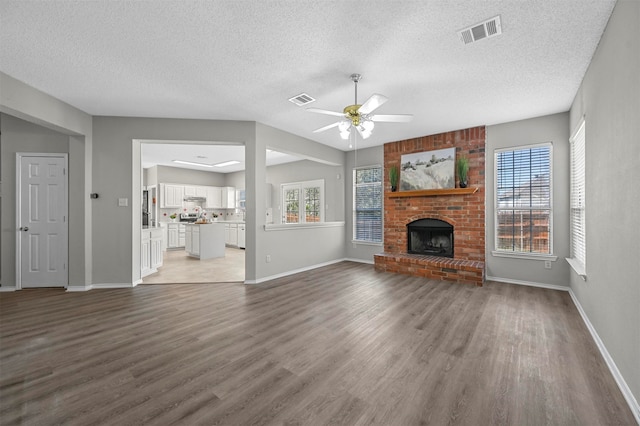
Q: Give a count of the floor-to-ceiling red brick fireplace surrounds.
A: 1